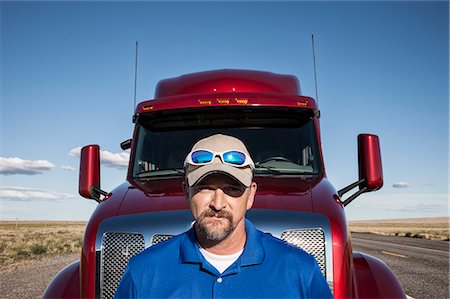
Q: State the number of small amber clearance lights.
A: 5